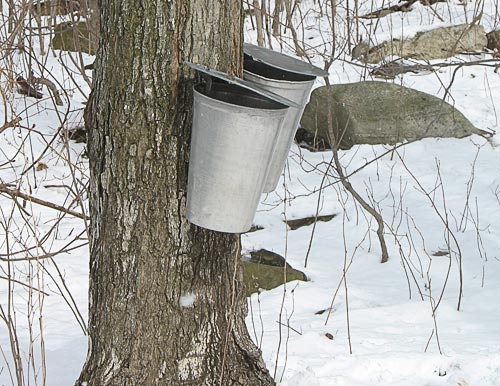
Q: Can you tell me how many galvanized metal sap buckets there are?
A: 2